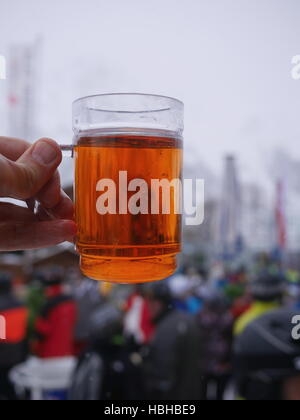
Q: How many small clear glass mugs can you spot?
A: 1